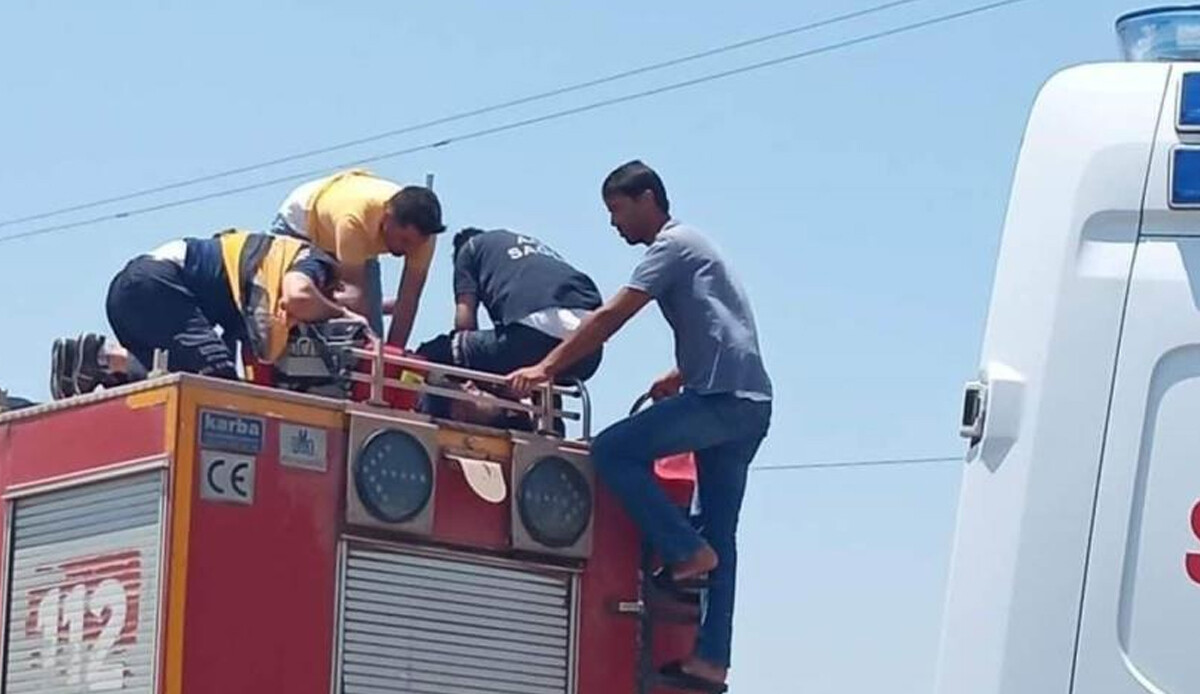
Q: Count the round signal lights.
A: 2